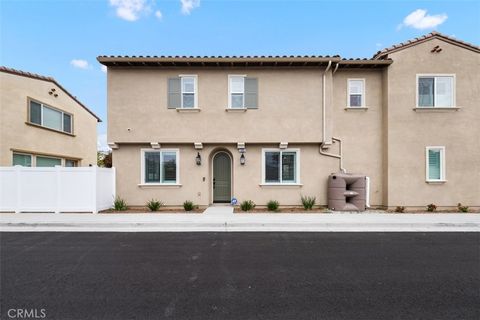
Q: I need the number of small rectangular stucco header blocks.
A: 6